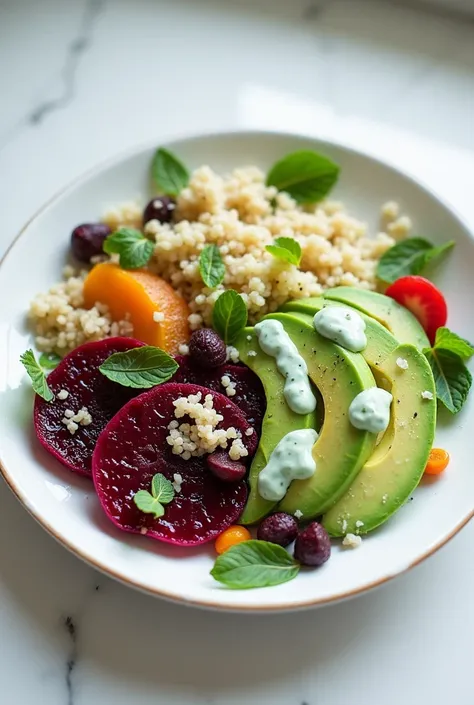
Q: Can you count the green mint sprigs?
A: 12